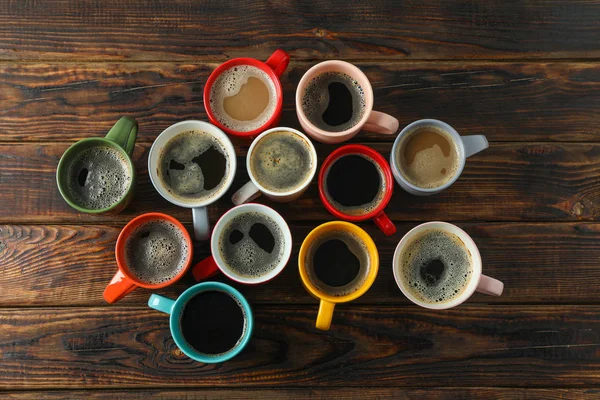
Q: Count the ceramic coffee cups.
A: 12